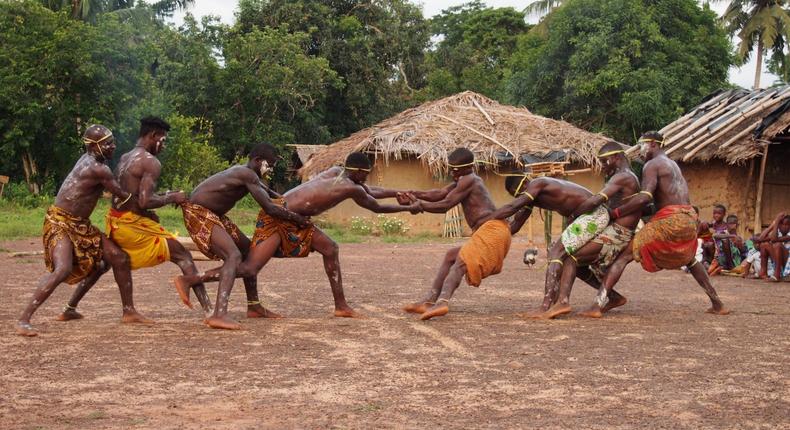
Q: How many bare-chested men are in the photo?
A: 8